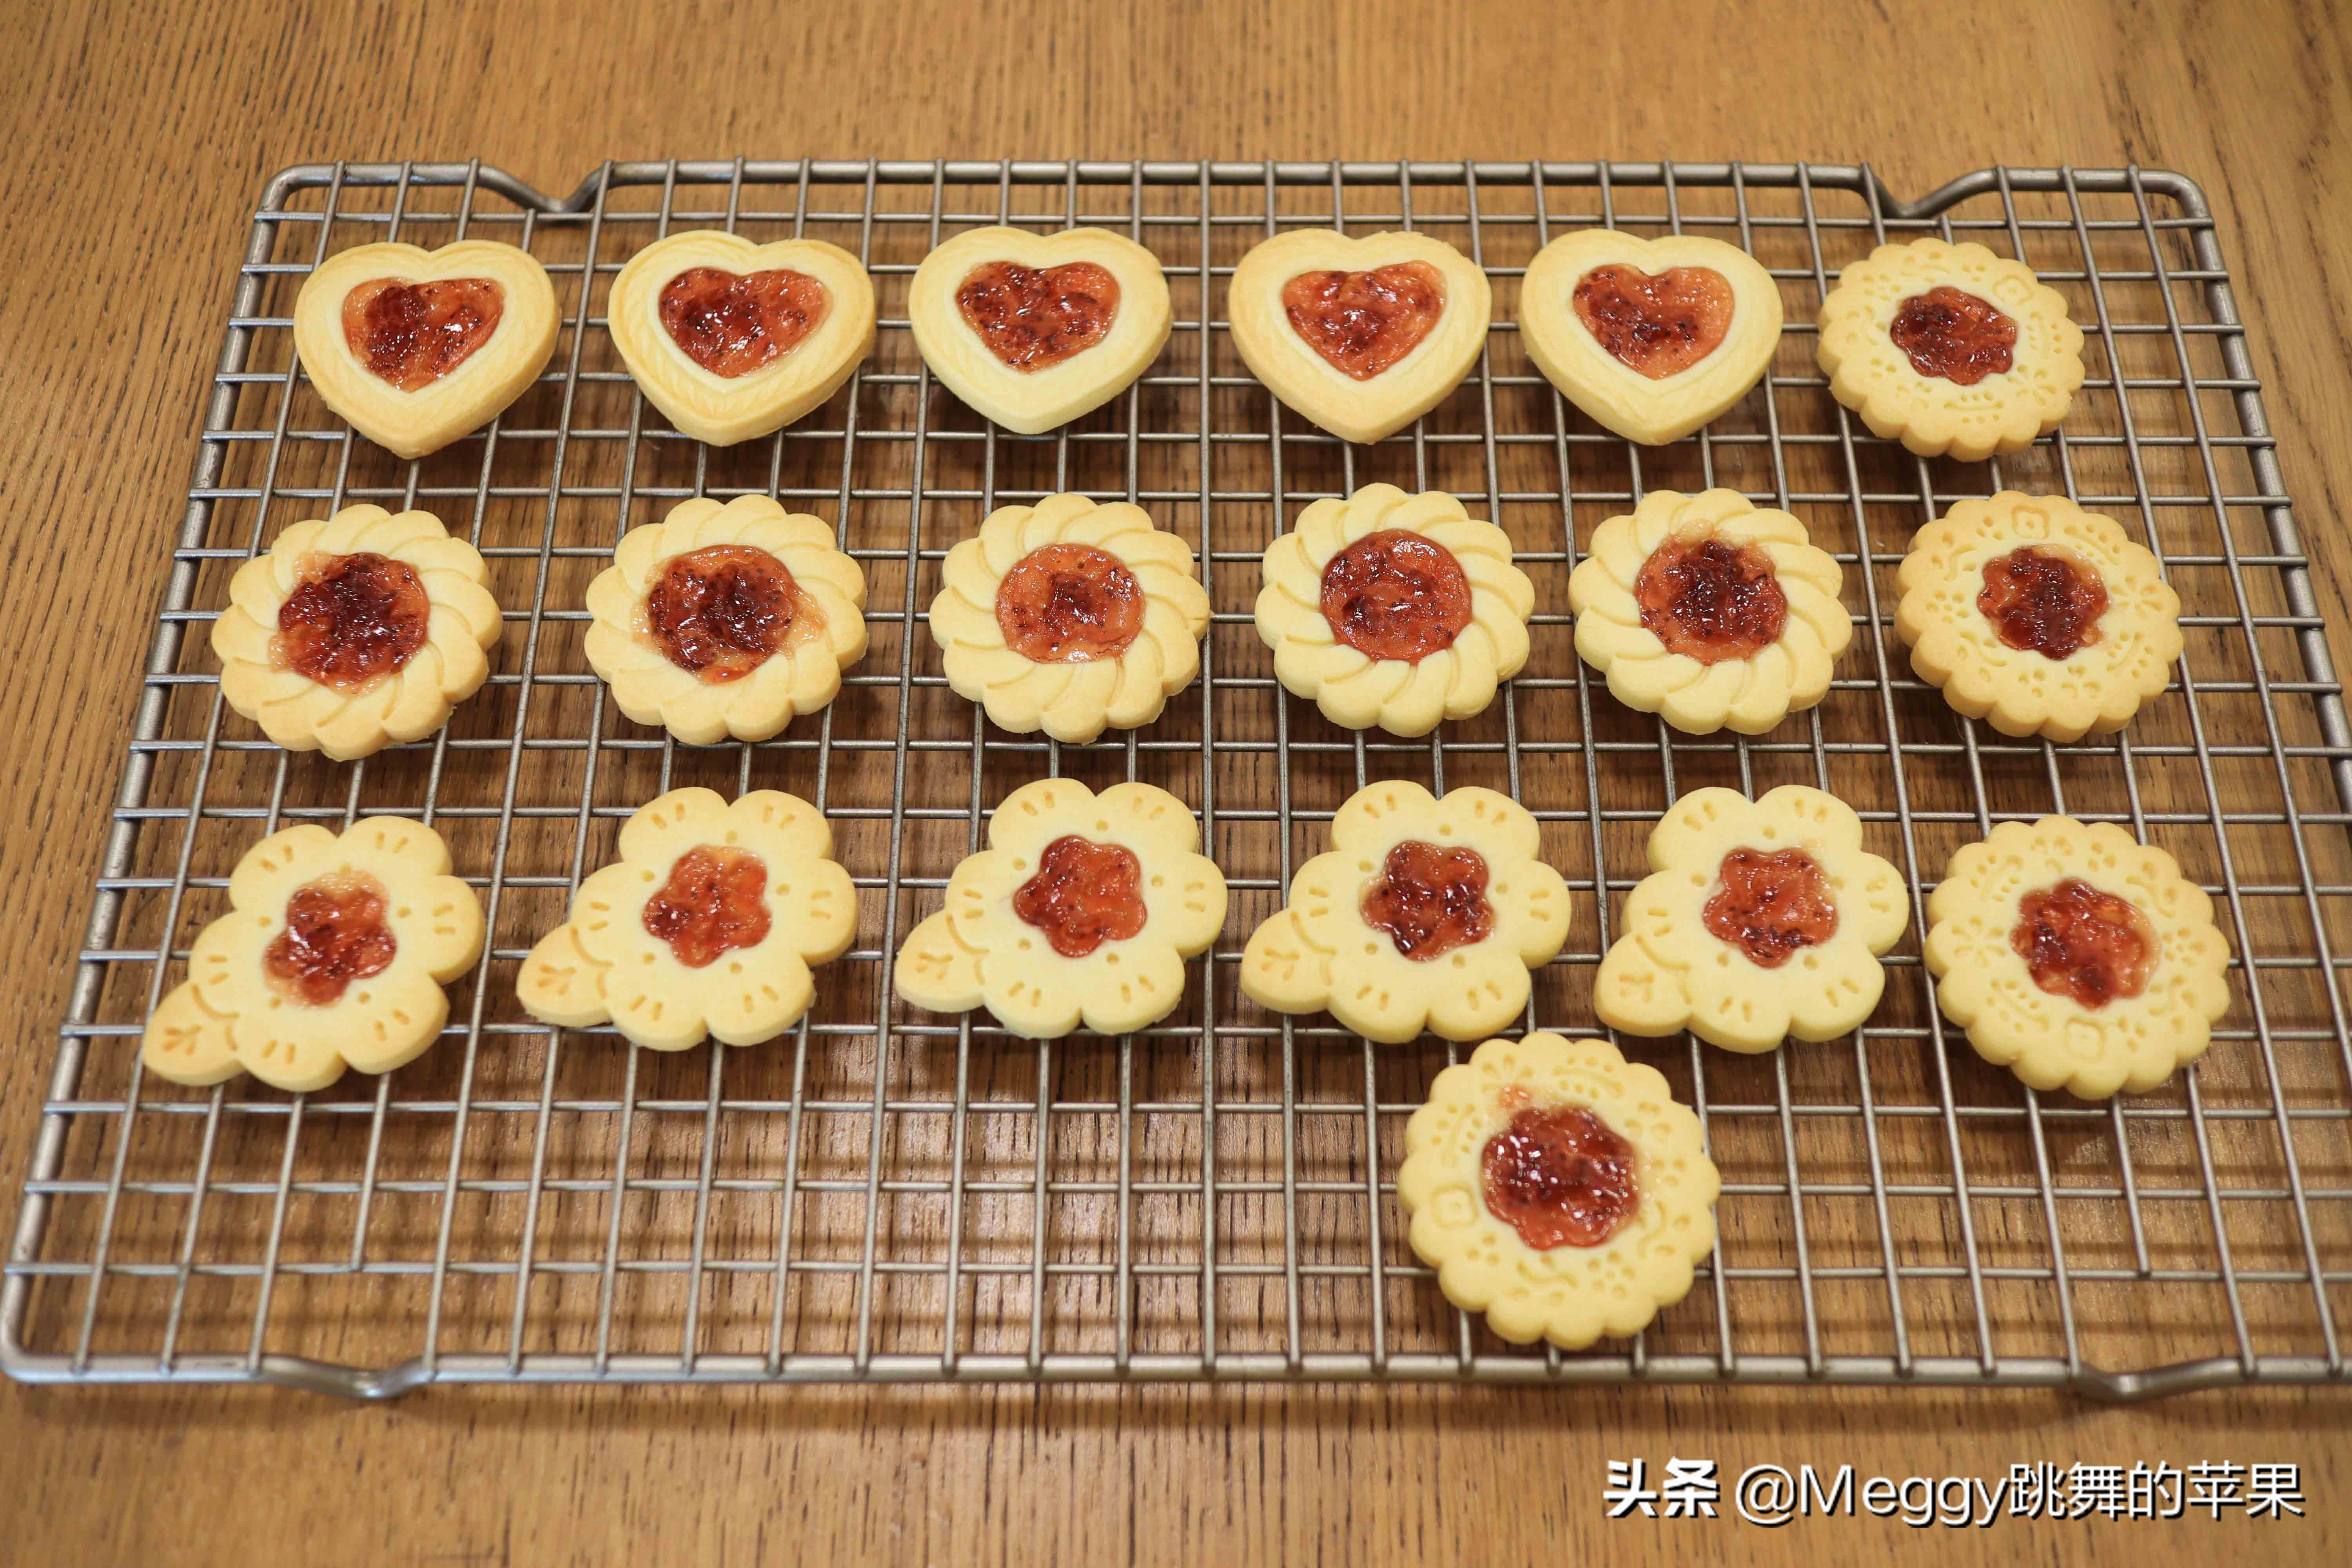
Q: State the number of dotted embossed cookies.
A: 4